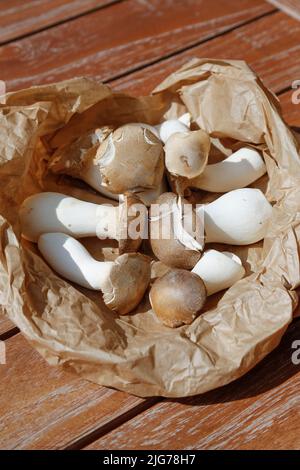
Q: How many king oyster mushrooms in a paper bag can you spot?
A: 8